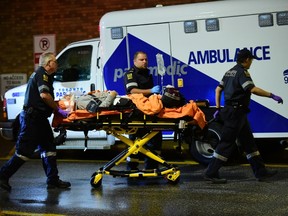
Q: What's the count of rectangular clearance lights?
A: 5